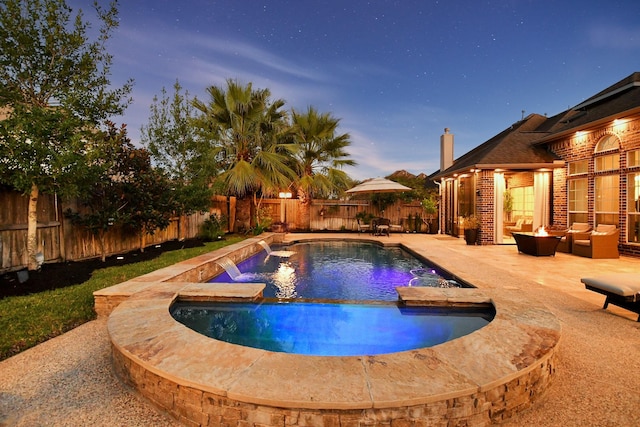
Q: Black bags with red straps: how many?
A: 0